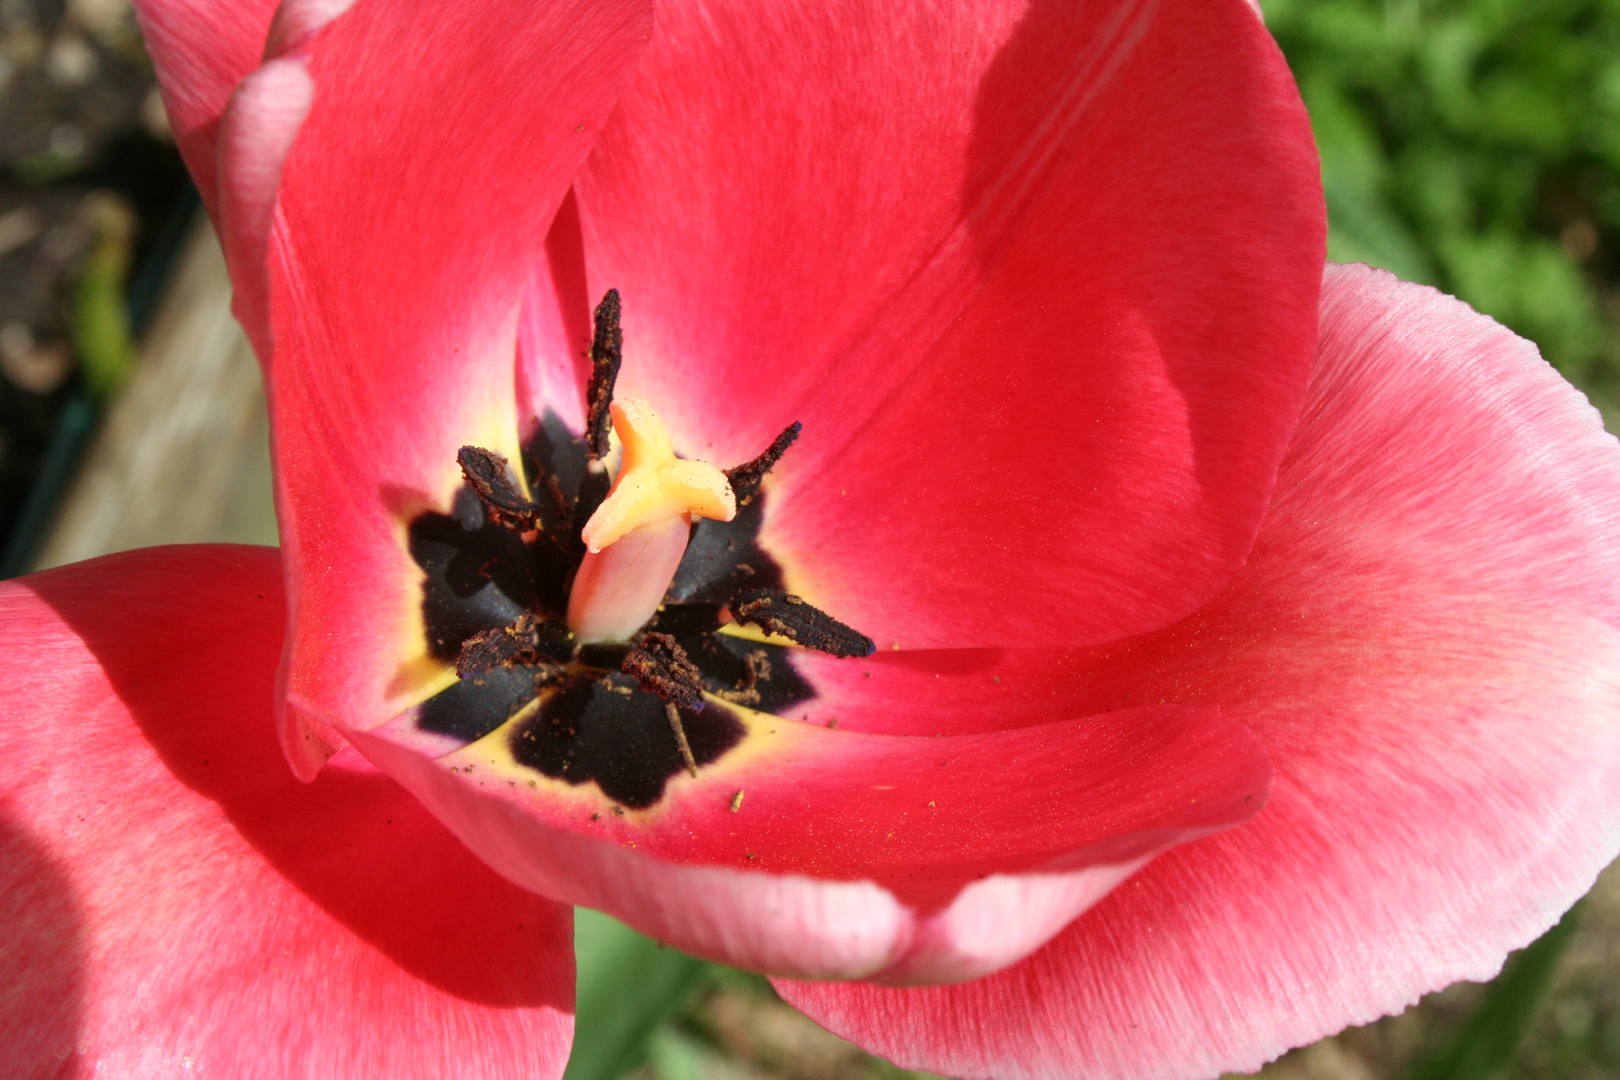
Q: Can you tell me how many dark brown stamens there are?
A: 6